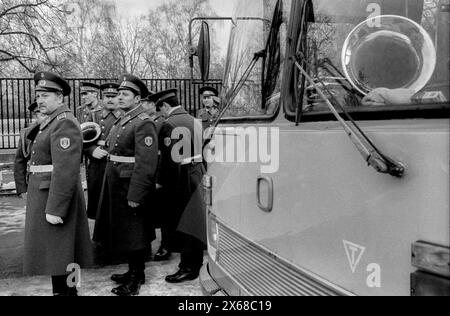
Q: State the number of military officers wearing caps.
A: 8